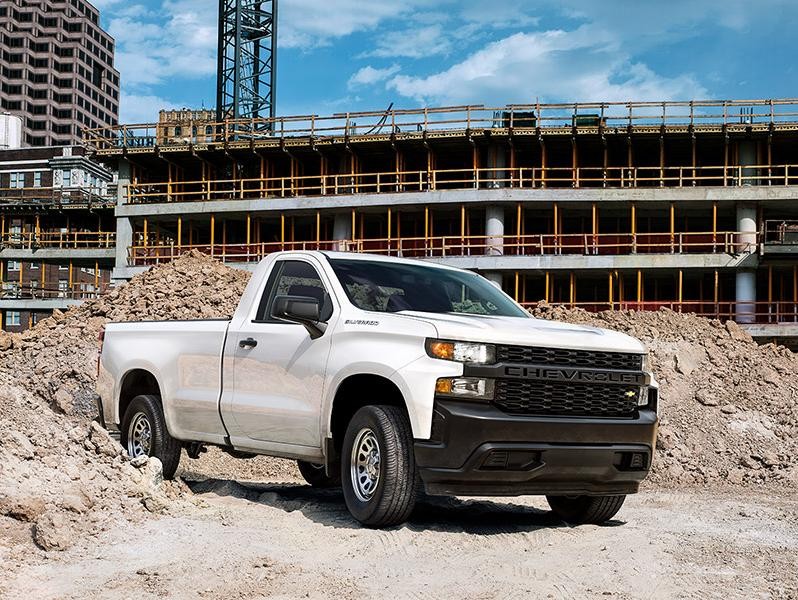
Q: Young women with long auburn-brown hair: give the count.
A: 0